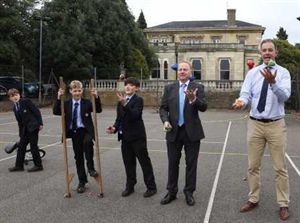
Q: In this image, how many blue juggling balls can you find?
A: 2